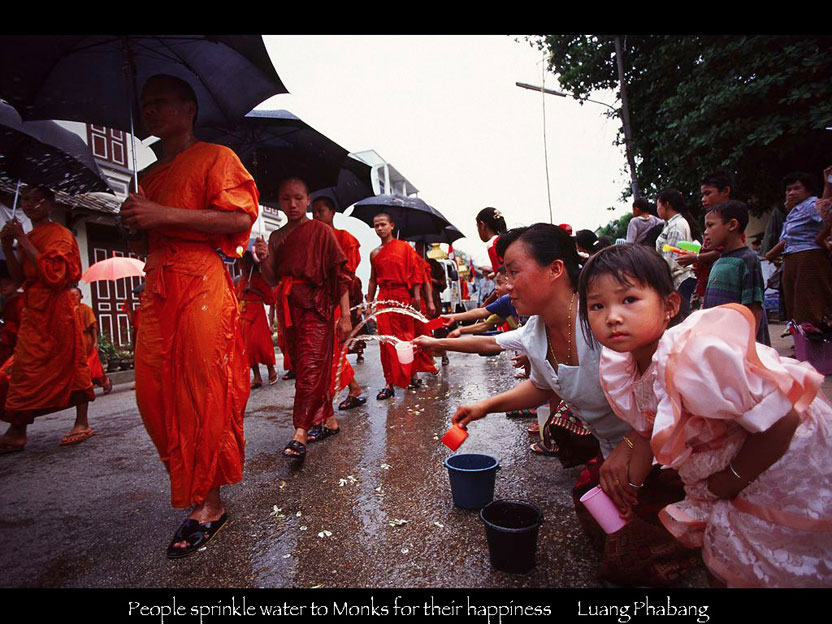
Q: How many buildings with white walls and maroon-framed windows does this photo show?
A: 1